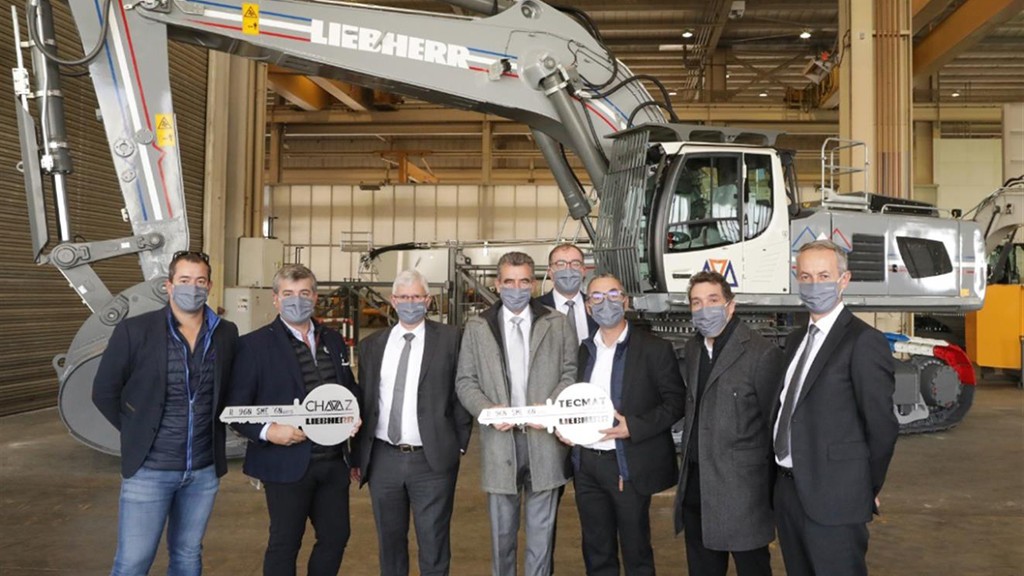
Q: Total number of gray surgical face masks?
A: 8